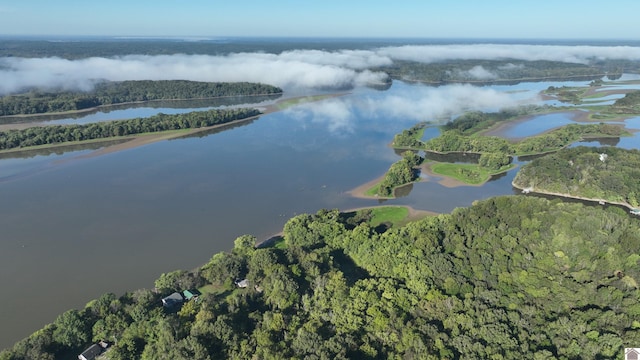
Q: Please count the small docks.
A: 3